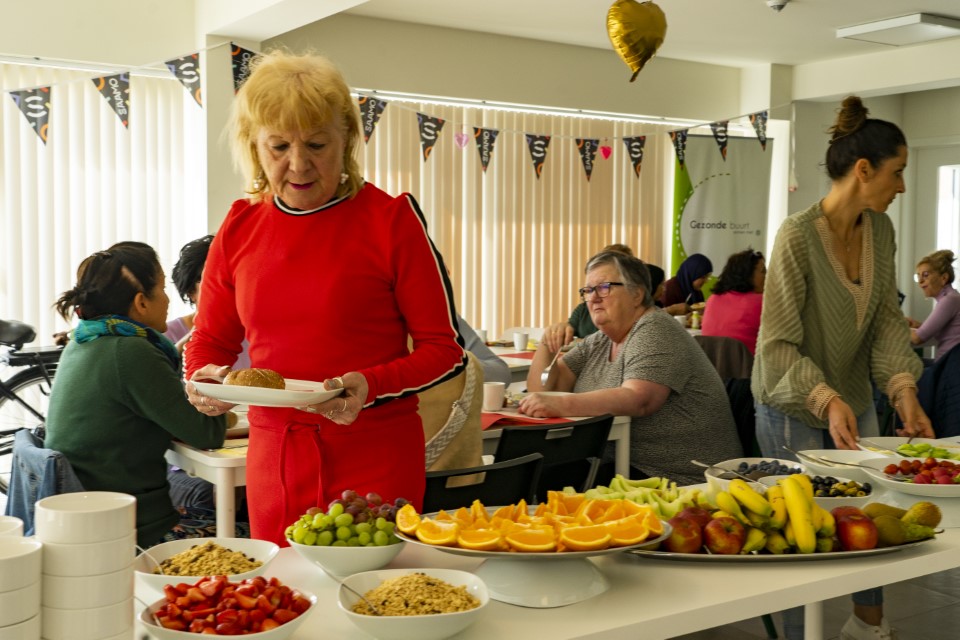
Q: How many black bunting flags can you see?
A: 13